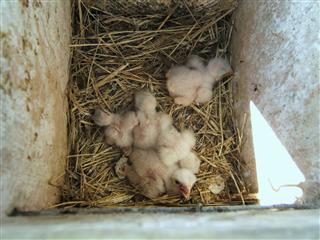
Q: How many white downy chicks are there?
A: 5